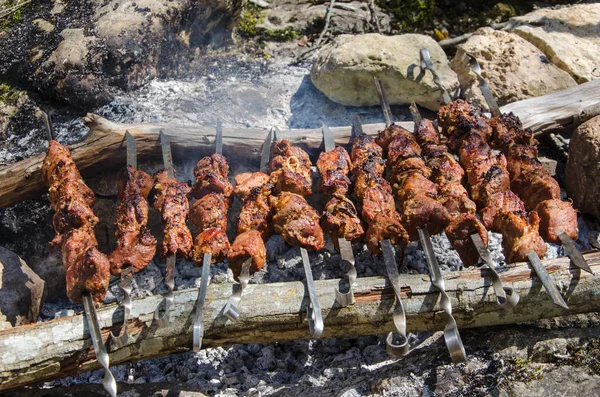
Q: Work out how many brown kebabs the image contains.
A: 12